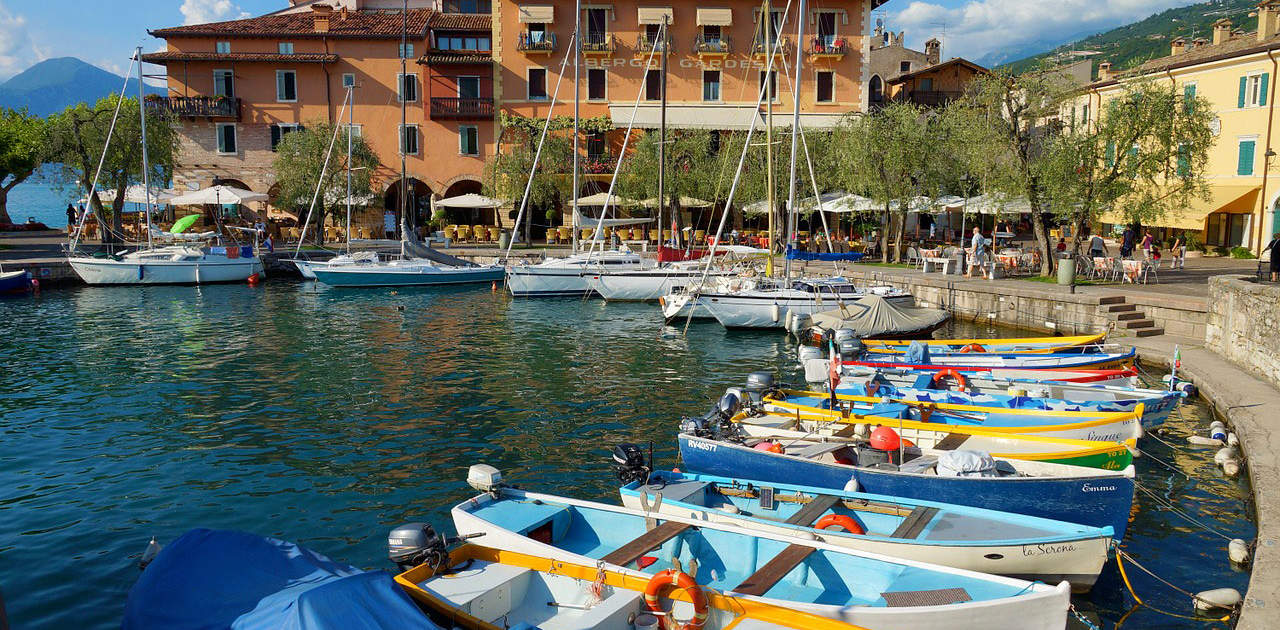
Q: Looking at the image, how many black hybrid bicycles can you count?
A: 0